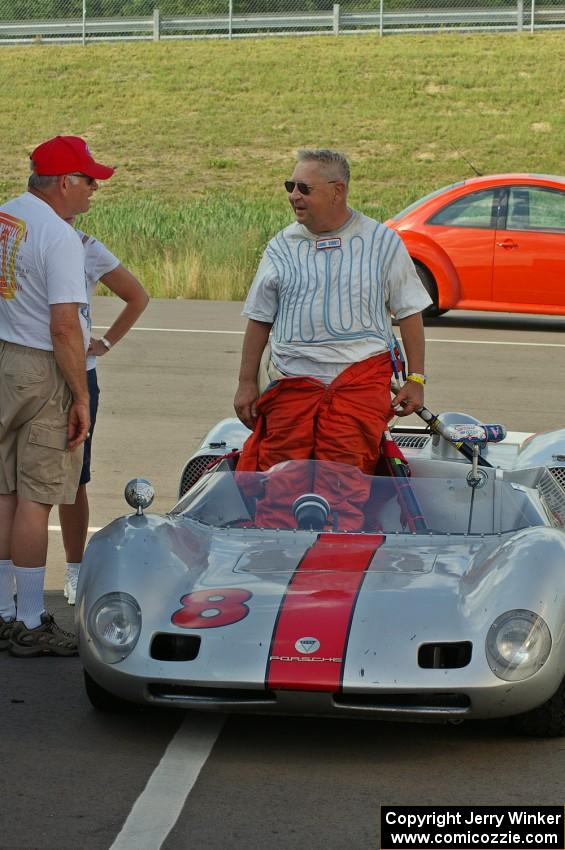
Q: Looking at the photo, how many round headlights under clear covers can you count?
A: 2